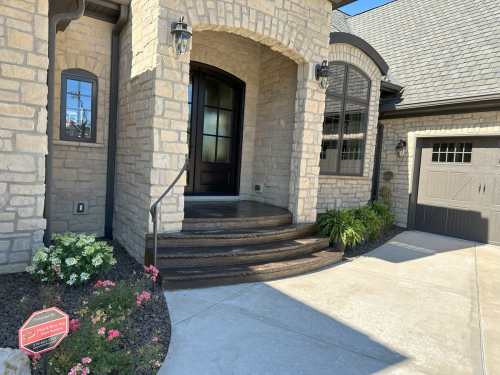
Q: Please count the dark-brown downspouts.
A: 3